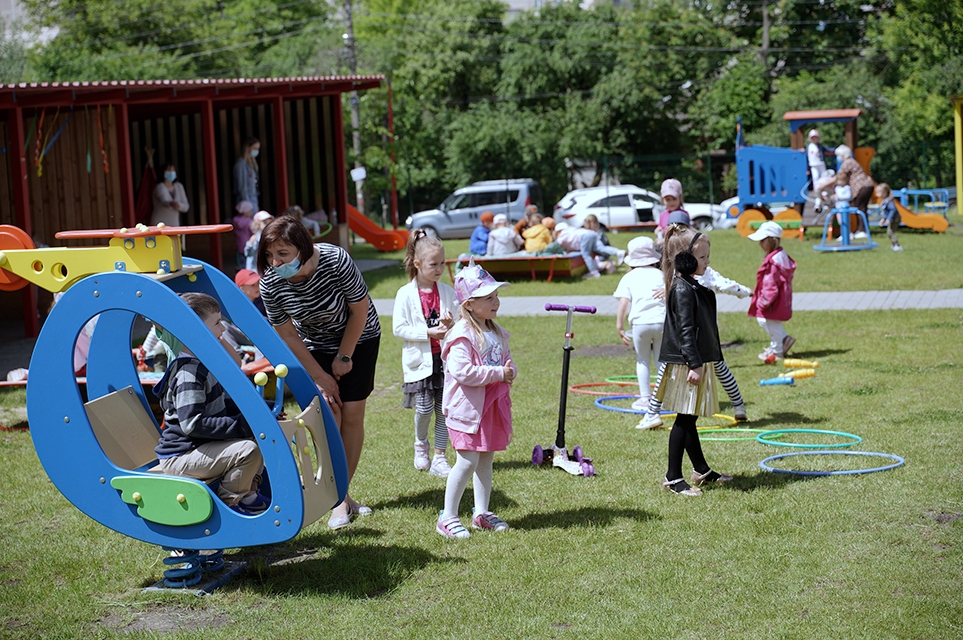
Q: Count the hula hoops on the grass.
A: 7